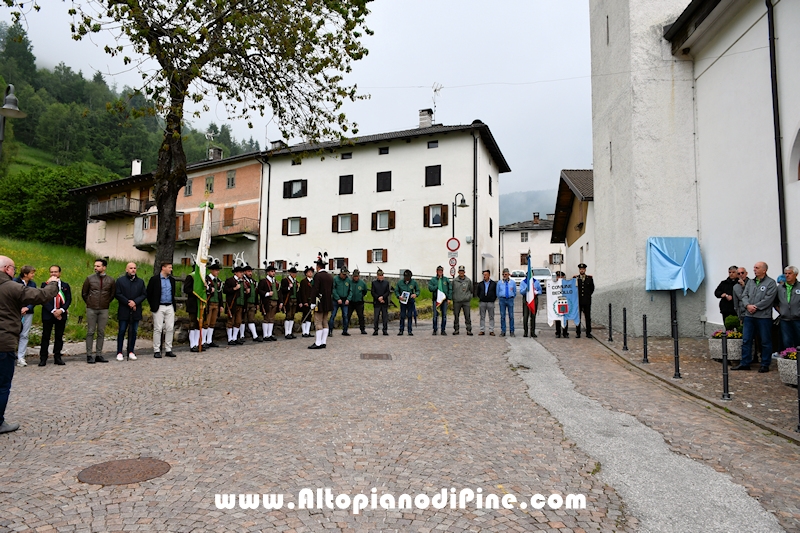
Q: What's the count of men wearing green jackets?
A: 4